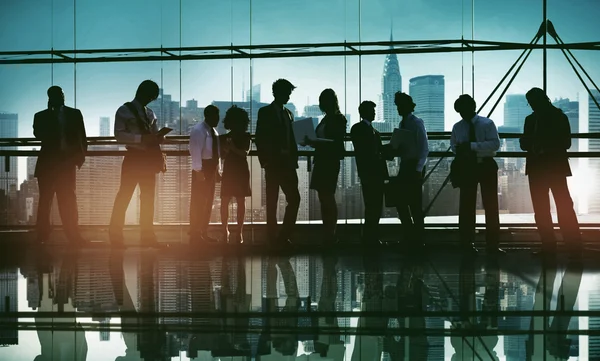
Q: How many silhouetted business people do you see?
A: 10